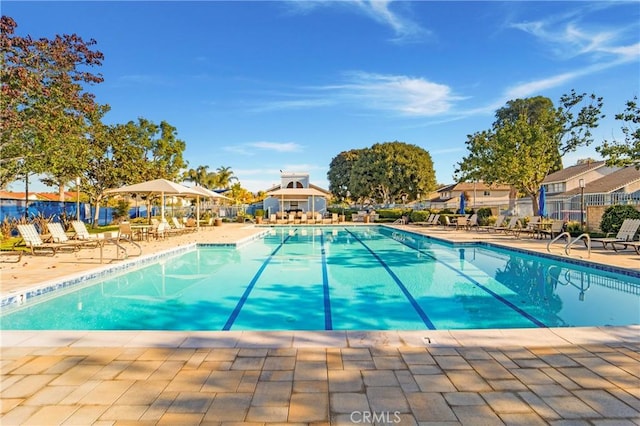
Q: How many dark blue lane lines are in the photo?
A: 4